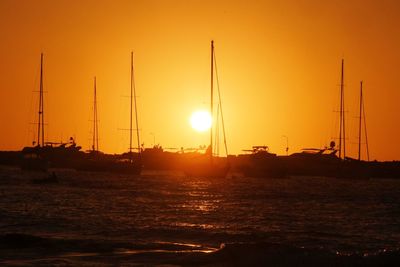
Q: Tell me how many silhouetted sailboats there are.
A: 6